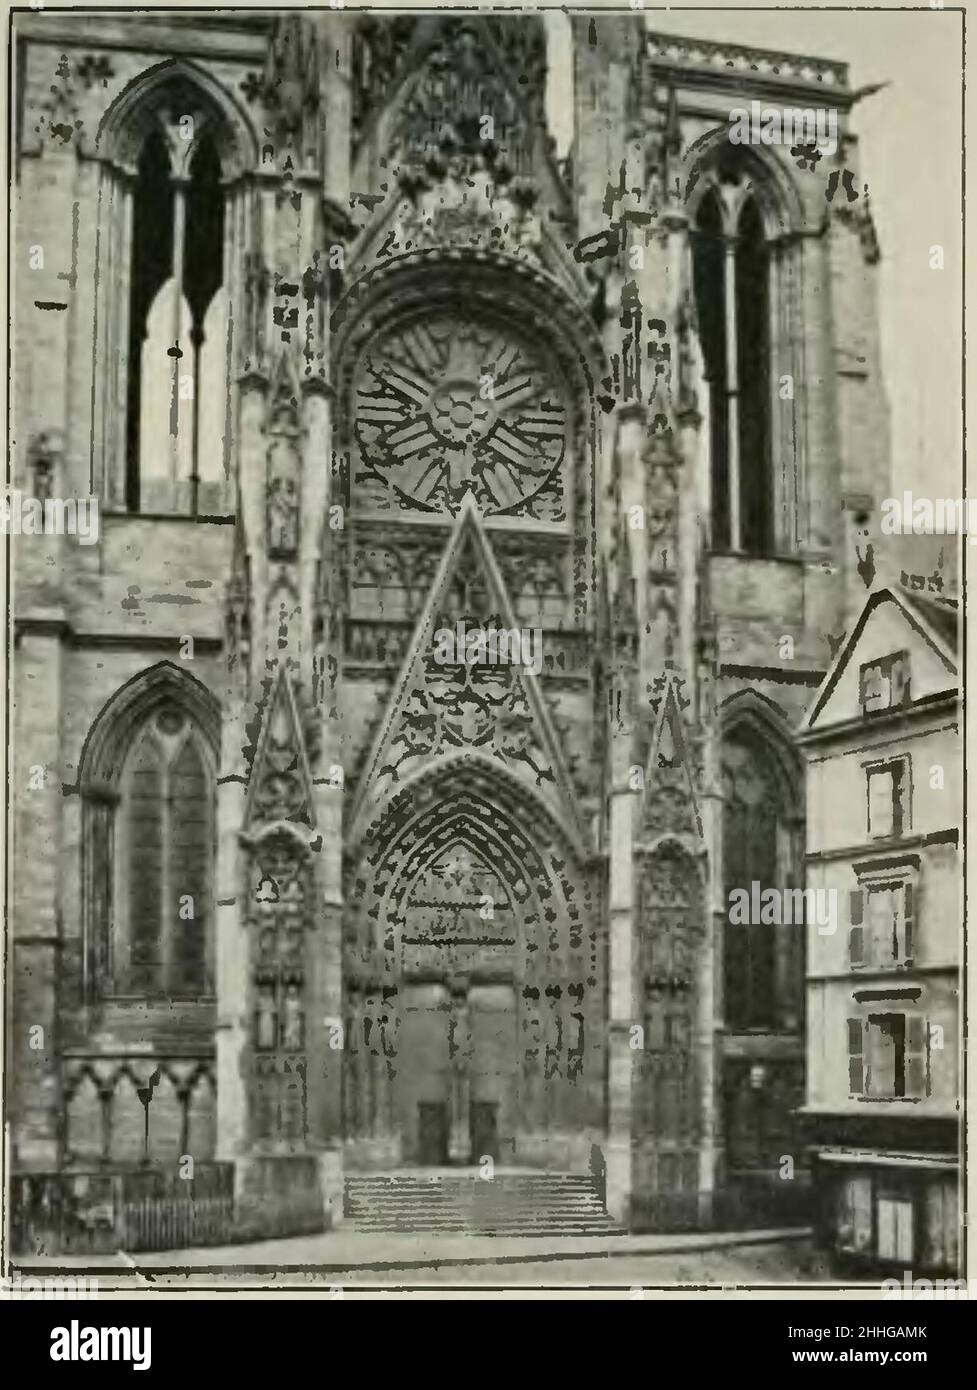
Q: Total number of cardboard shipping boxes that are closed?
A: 0